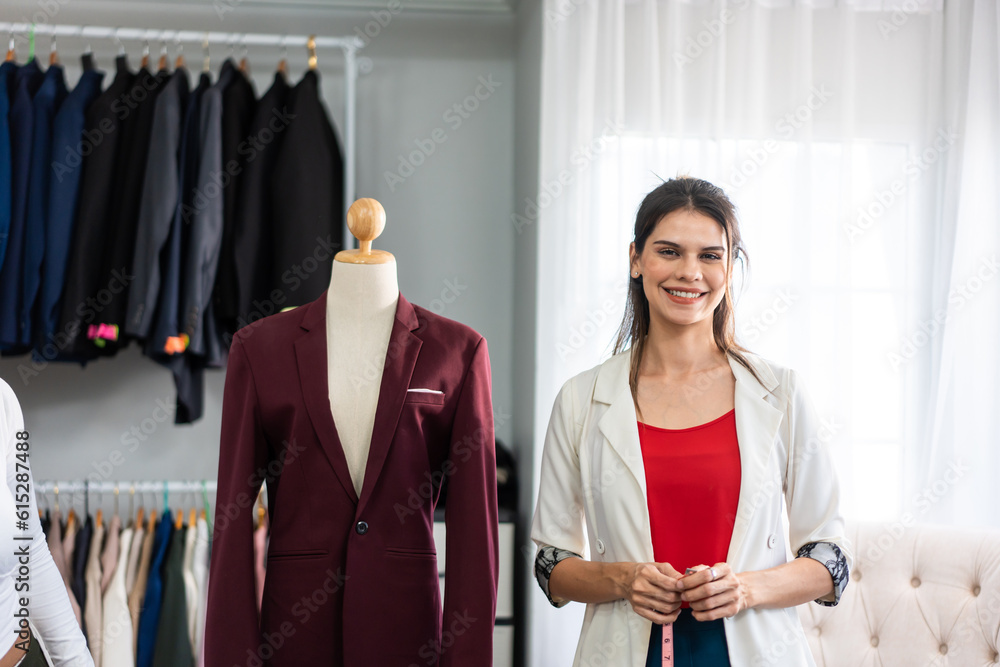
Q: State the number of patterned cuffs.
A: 2